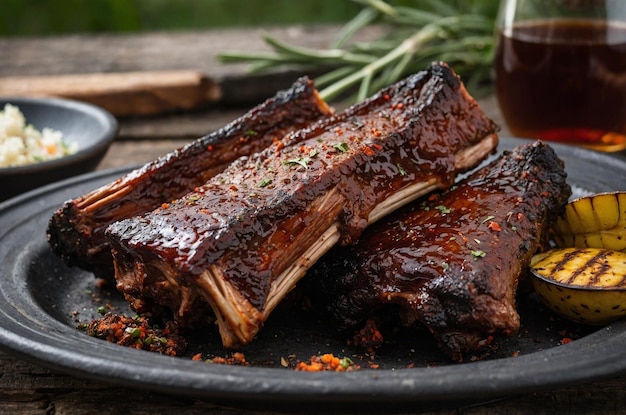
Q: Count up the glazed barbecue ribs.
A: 3